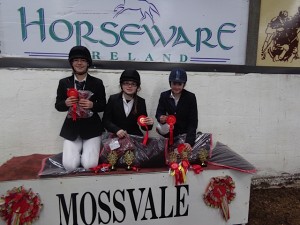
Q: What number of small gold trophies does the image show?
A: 5